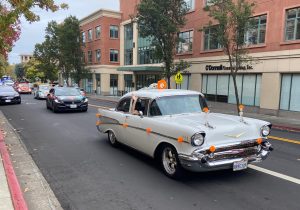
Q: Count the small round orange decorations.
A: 9